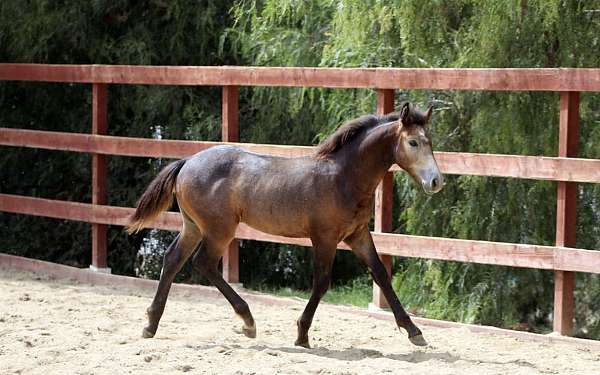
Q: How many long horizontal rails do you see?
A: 3